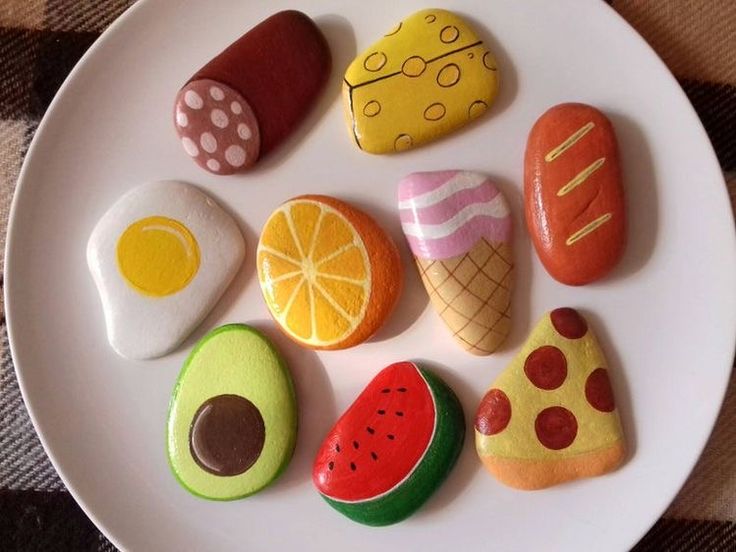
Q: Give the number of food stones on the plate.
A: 9